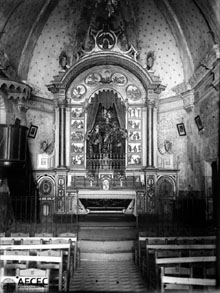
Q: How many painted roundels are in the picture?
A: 4